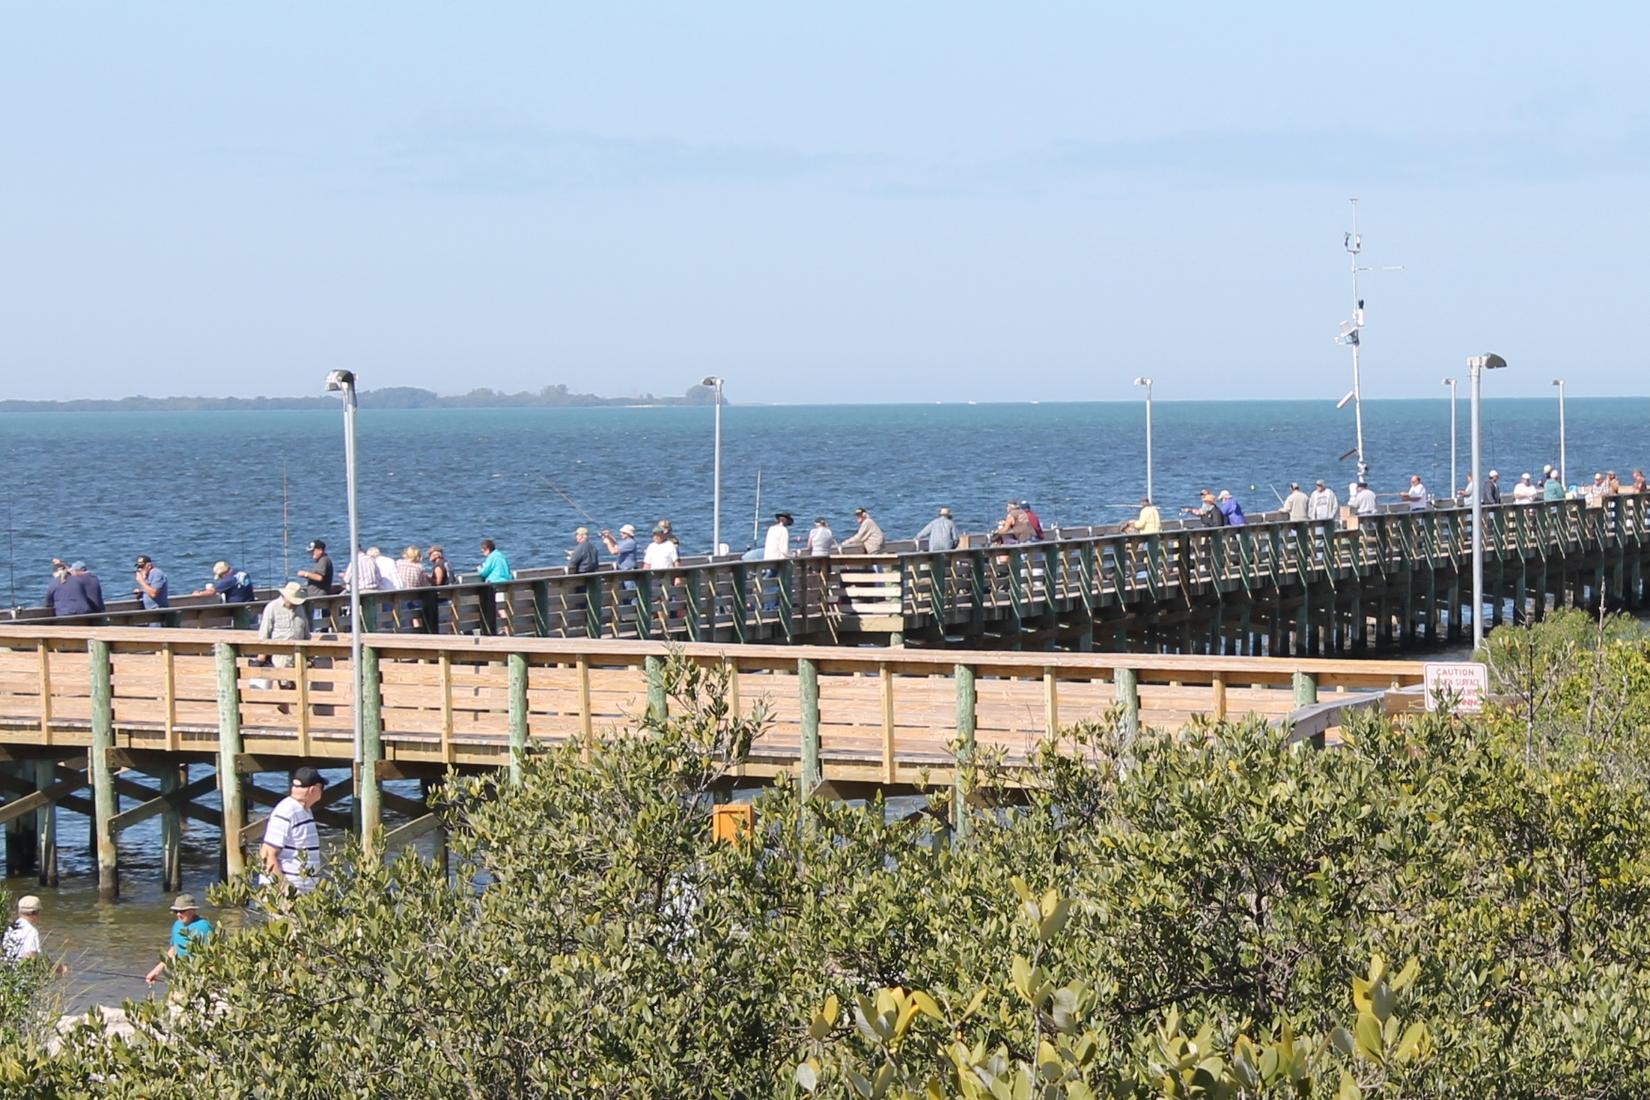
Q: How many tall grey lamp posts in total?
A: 6